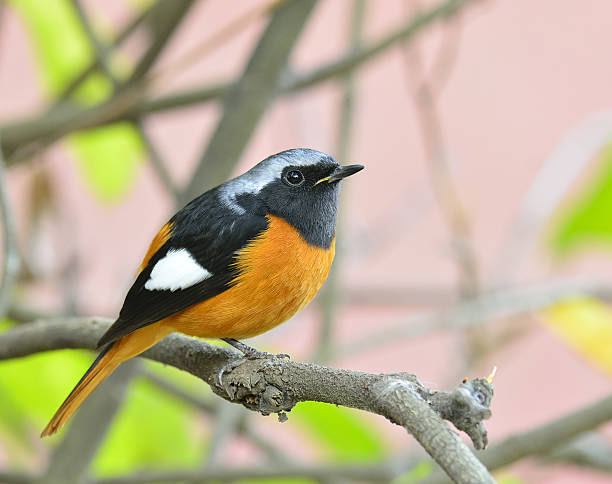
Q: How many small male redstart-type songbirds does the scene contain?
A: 1